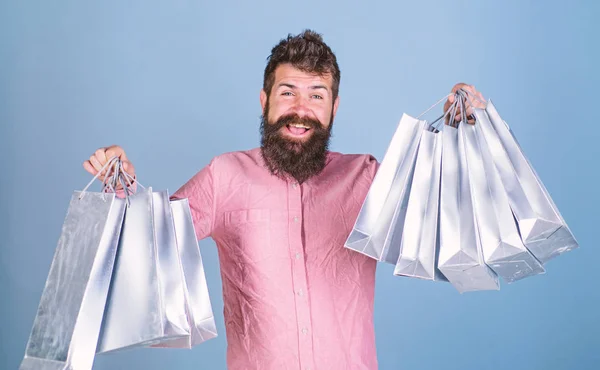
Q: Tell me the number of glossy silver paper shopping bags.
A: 8